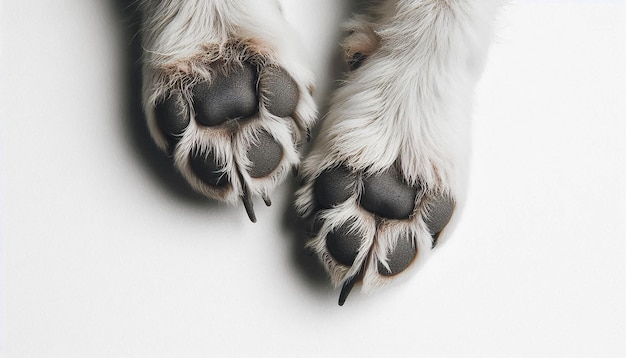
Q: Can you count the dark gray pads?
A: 10